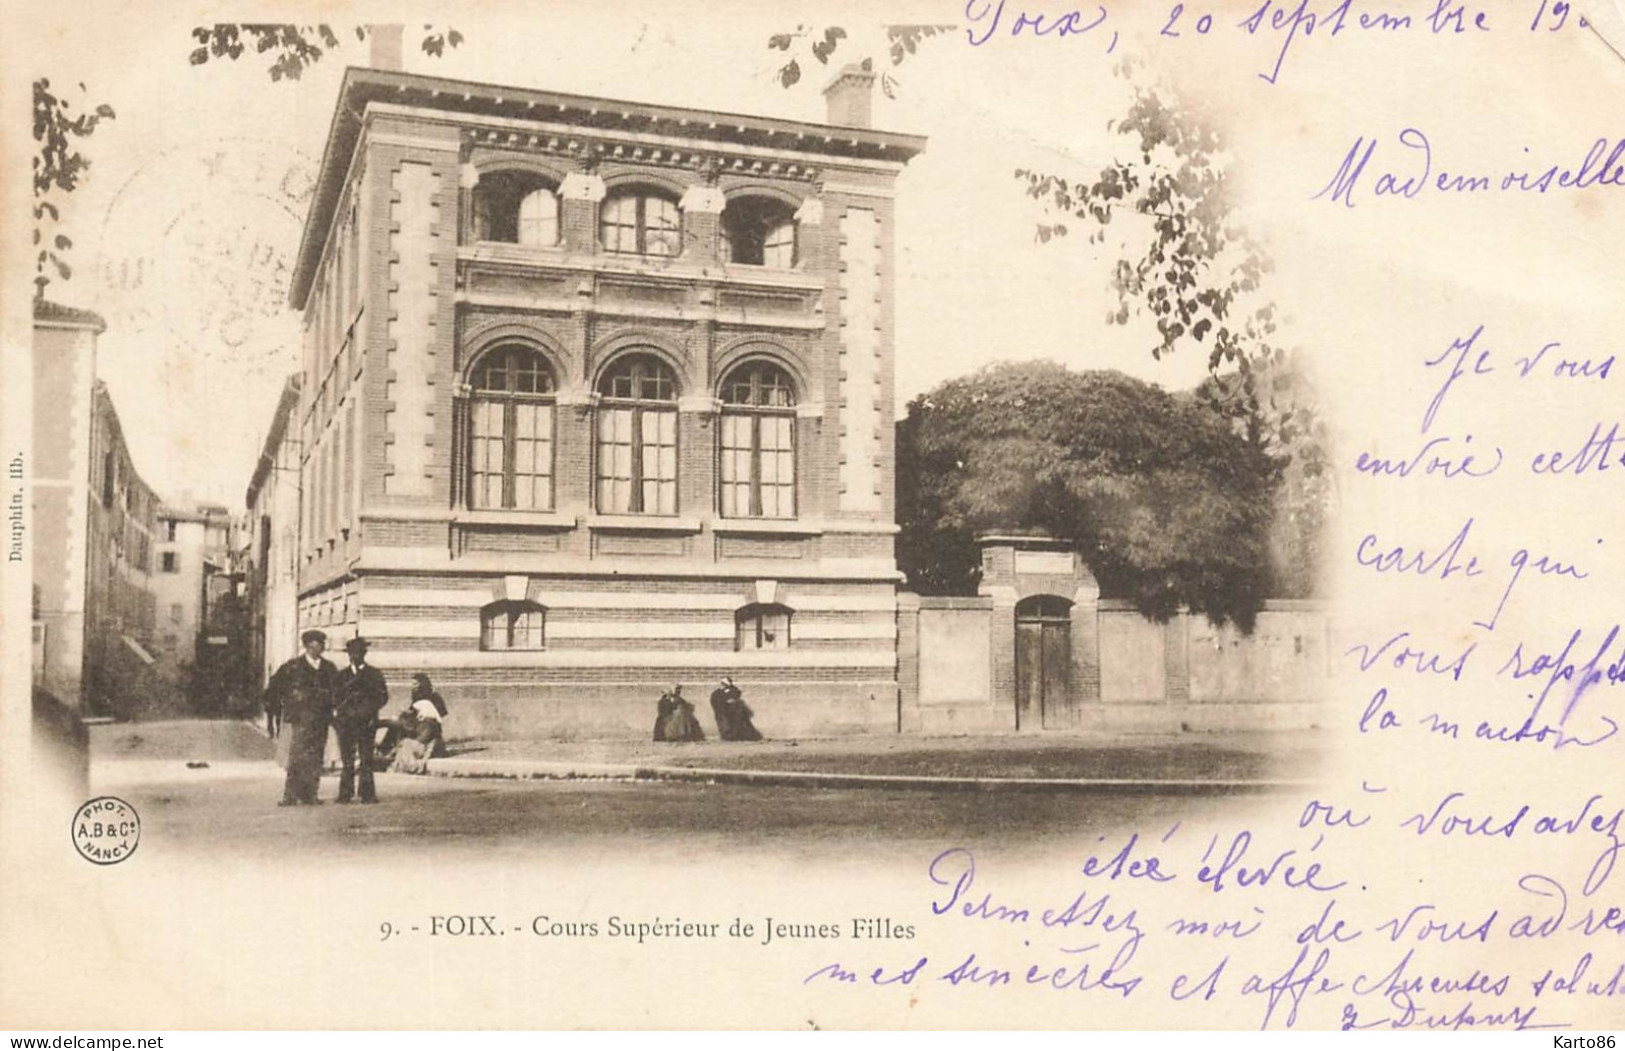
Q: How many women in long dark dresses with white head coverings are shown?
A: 2